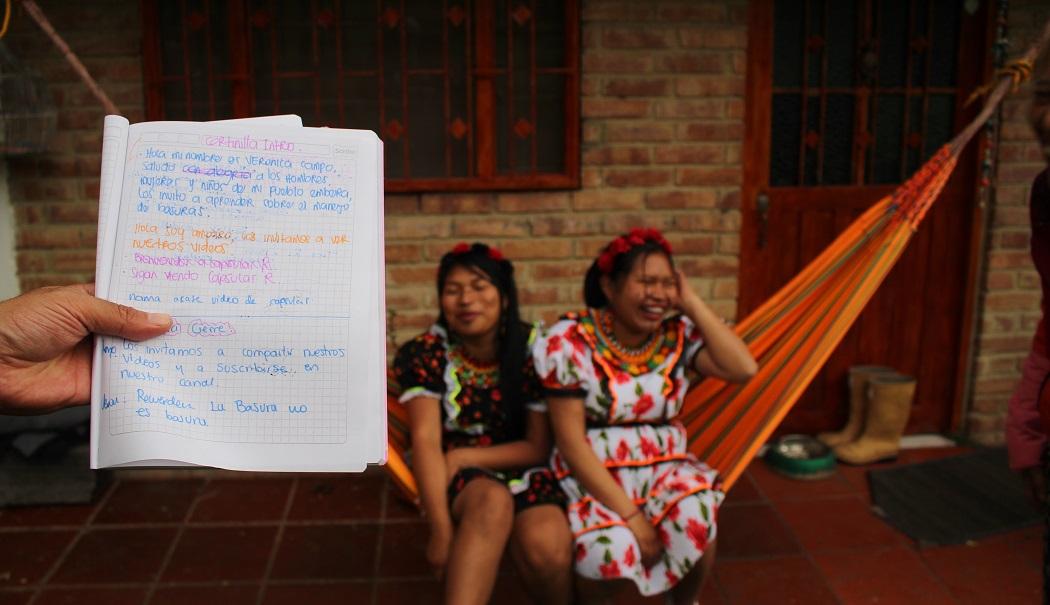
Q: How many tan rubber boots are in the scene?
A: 2